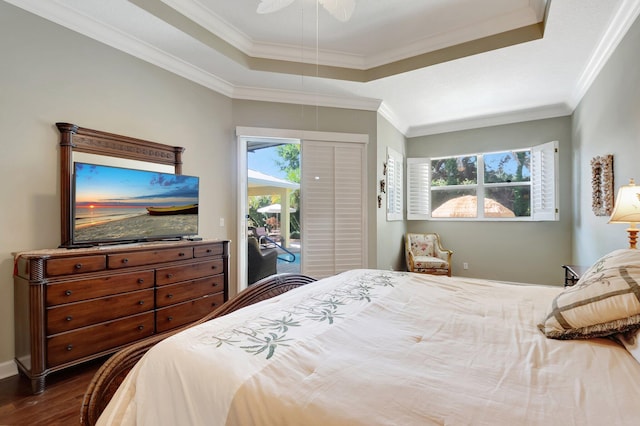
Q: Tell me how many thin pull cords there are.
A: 2